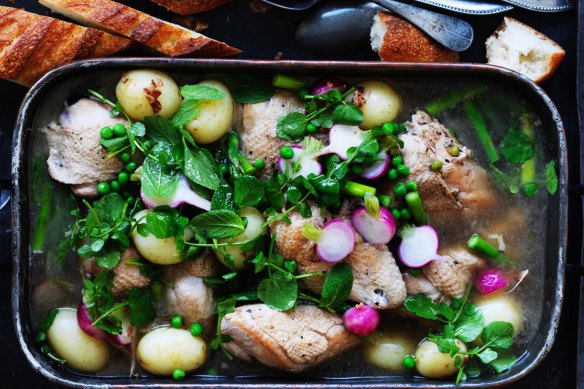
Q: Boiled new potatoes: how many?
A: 10